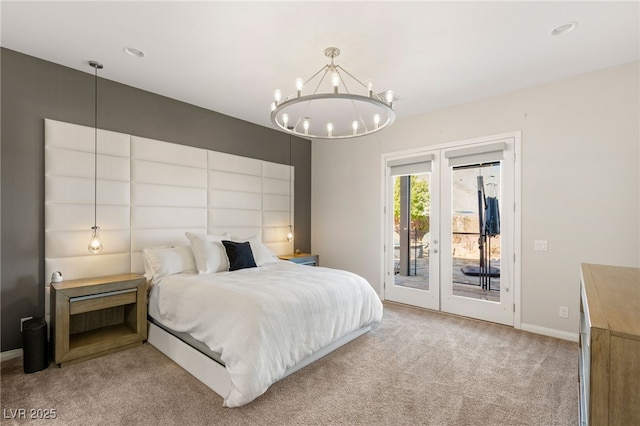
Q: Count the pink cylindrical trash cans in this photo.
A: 0